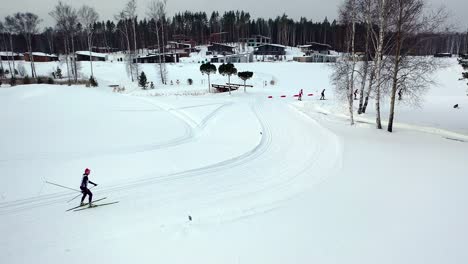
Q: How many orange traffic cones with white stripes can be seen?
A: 0